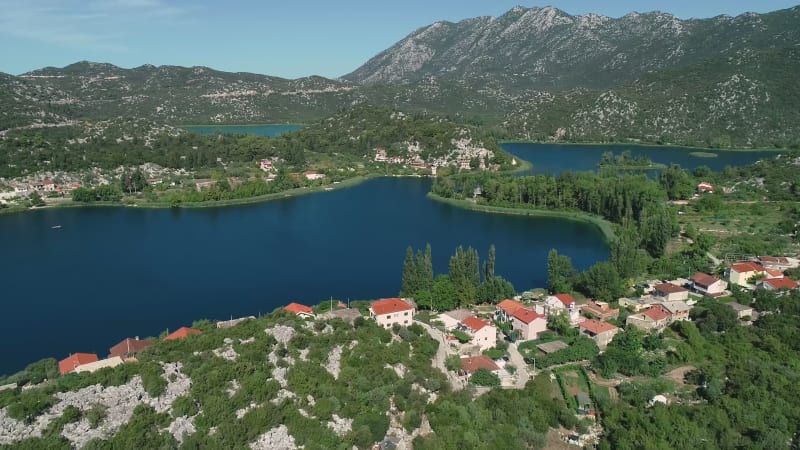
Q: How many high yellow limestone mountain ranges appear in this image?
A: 0